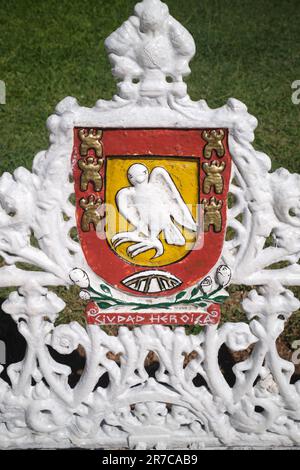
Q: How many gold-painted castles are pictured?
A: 6